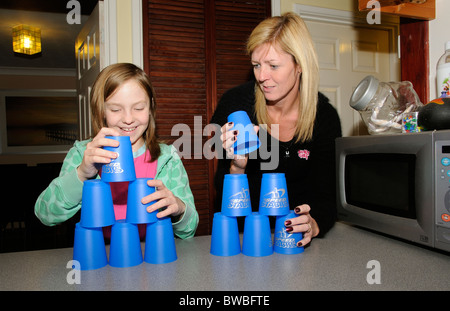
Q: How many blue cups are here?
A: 12